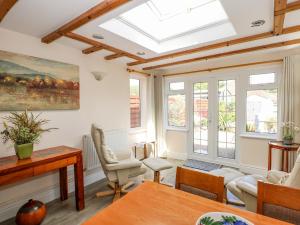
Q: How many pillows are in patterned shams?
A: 0